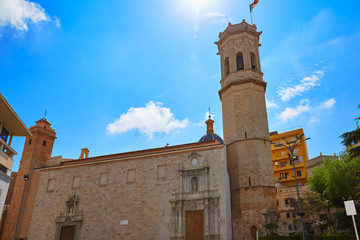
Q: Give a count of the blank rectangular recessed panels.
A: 5